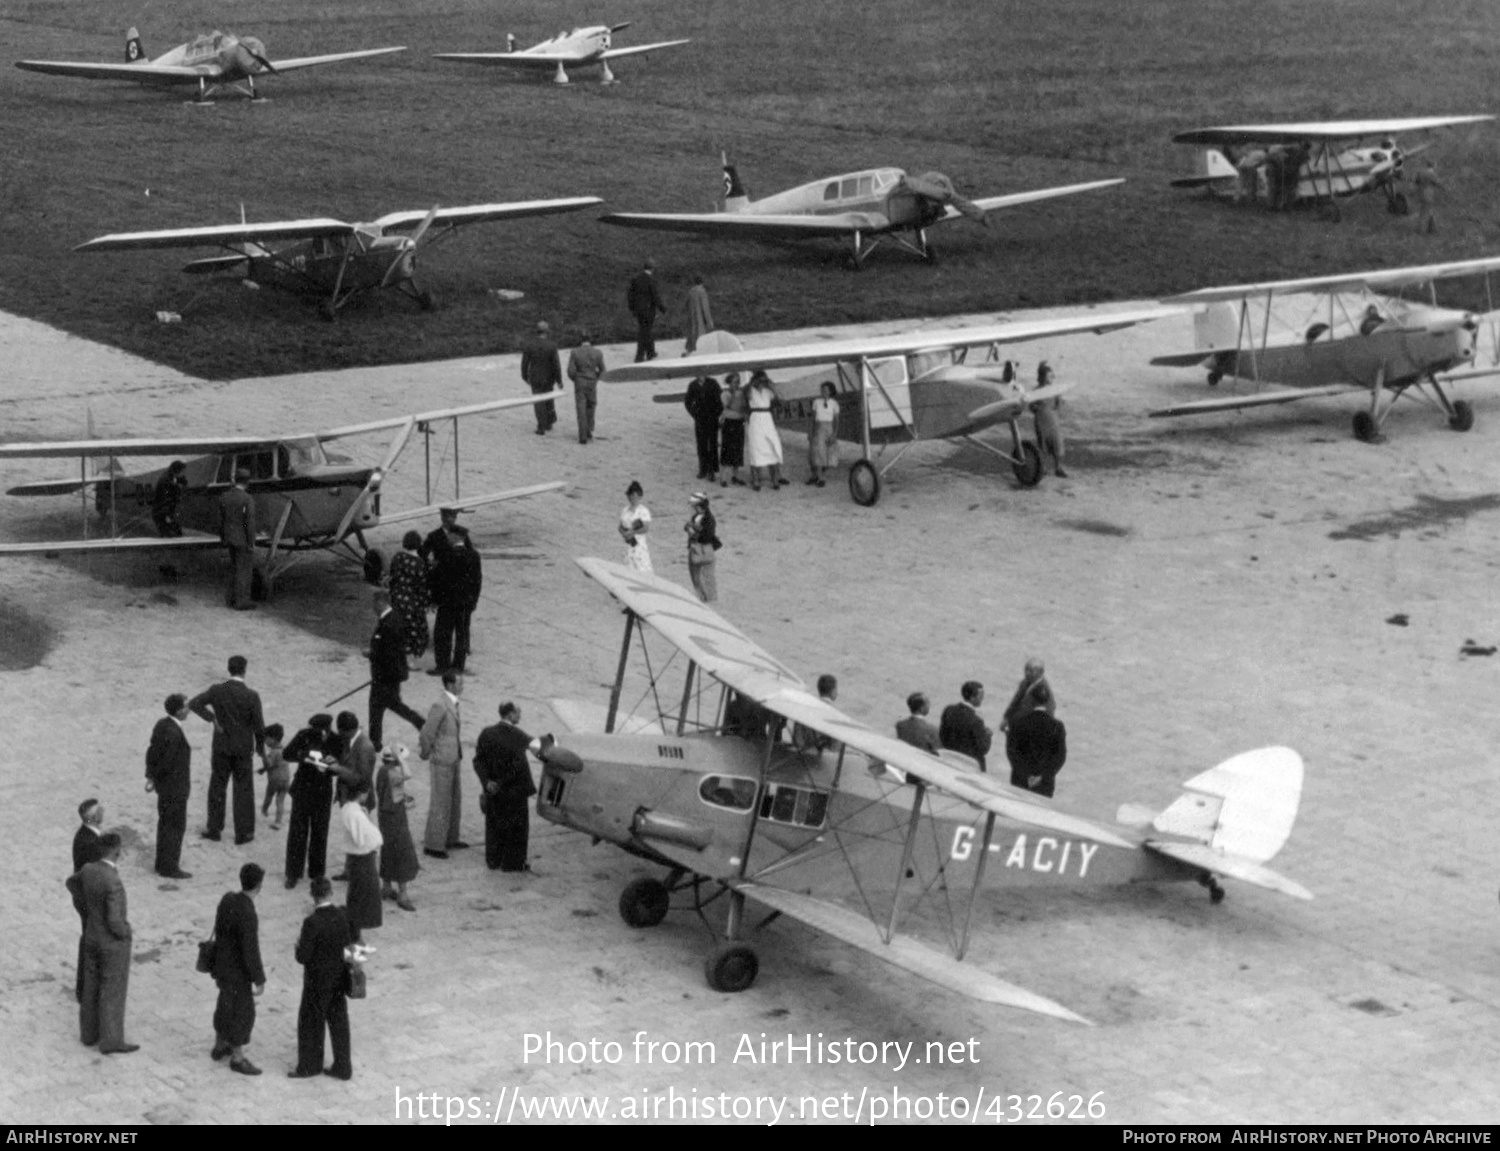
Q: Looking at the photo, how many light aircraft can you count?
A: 9